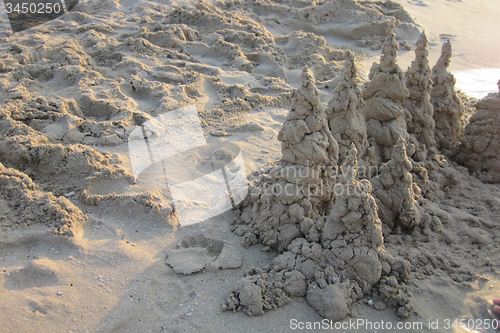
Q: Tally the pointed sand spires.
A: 7